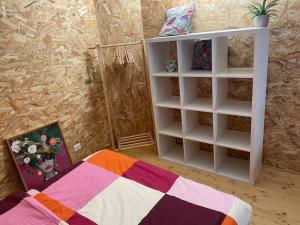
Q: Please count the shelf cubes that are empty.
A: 10